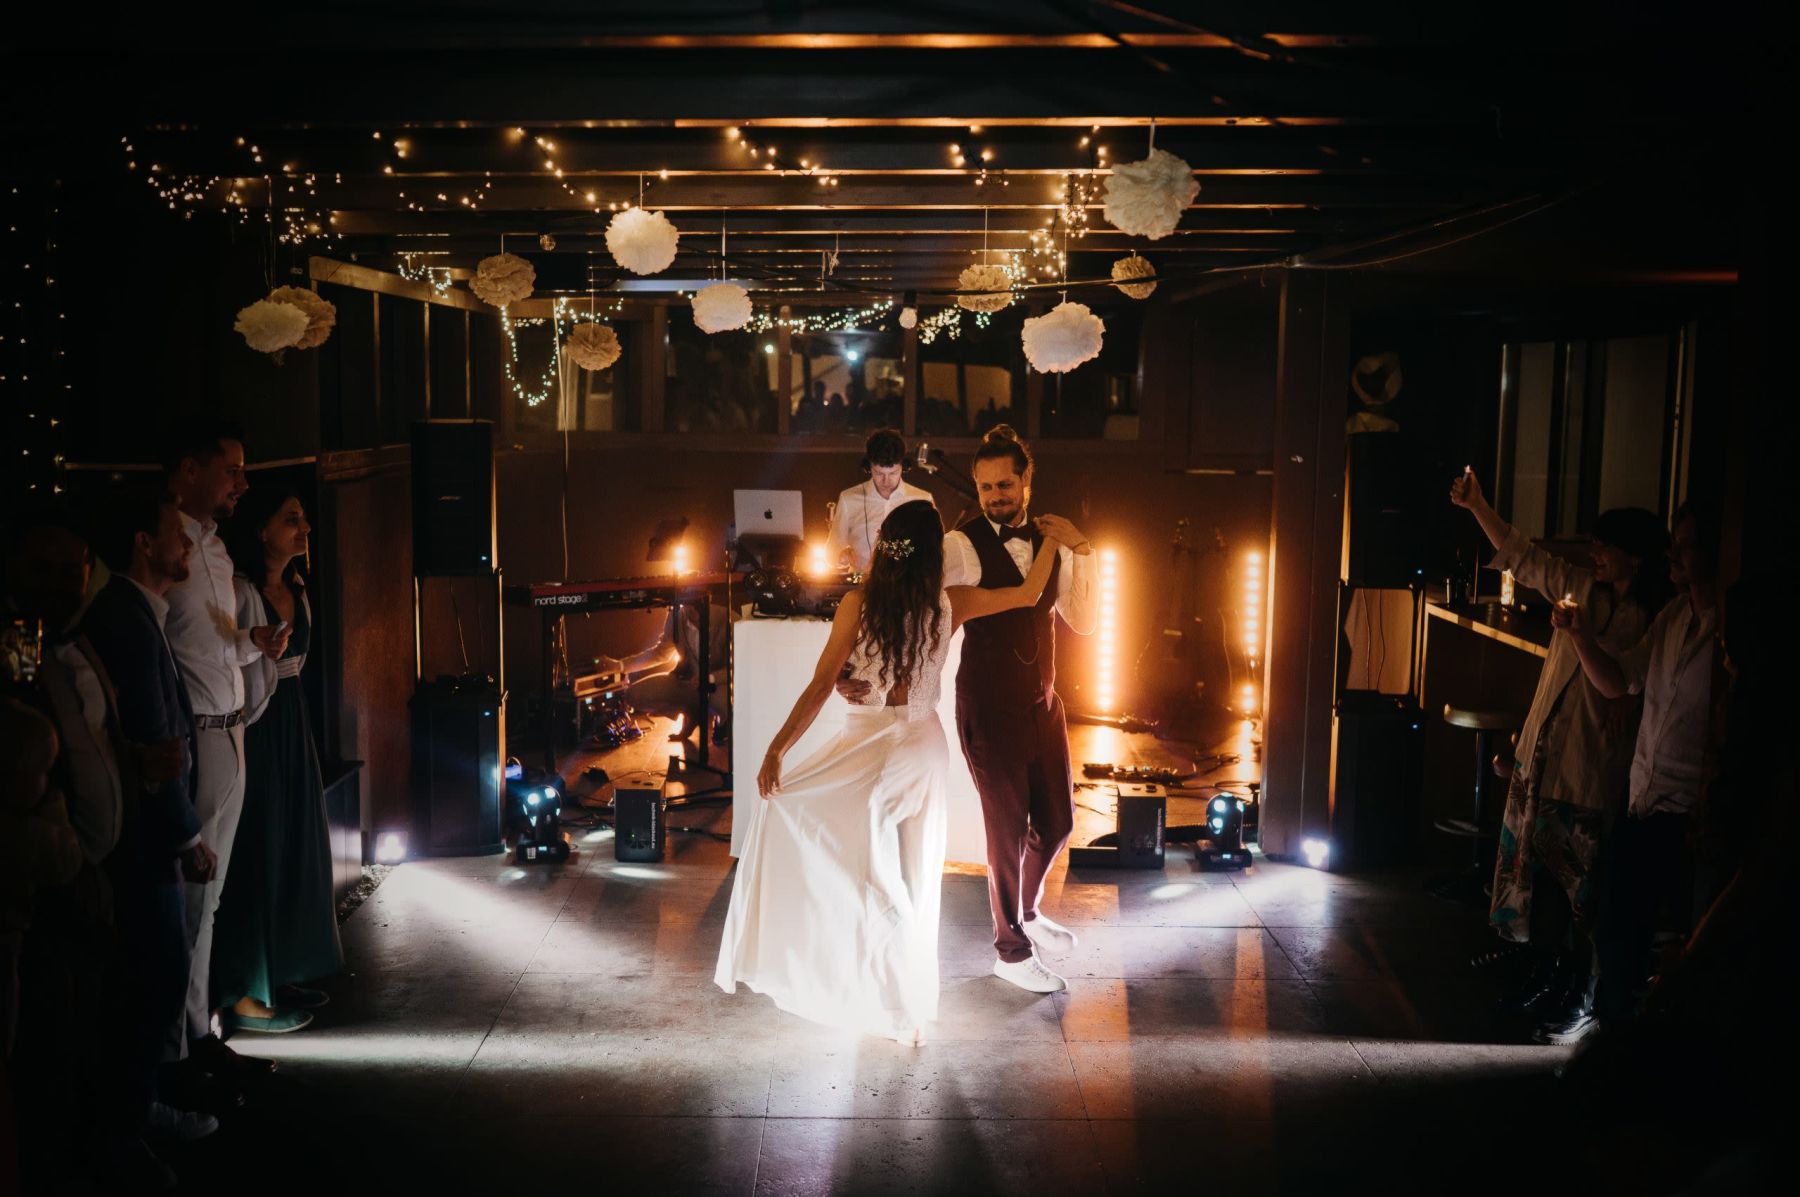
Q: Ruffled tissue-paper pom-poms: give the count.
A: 10